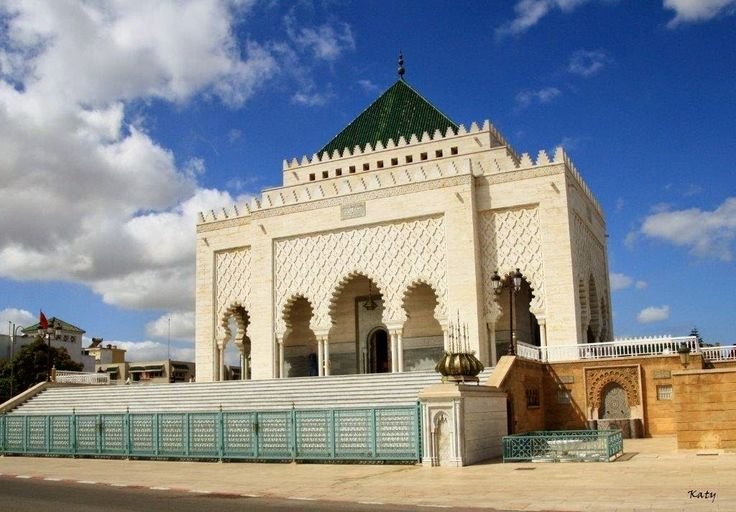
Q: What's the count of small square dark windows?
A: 11